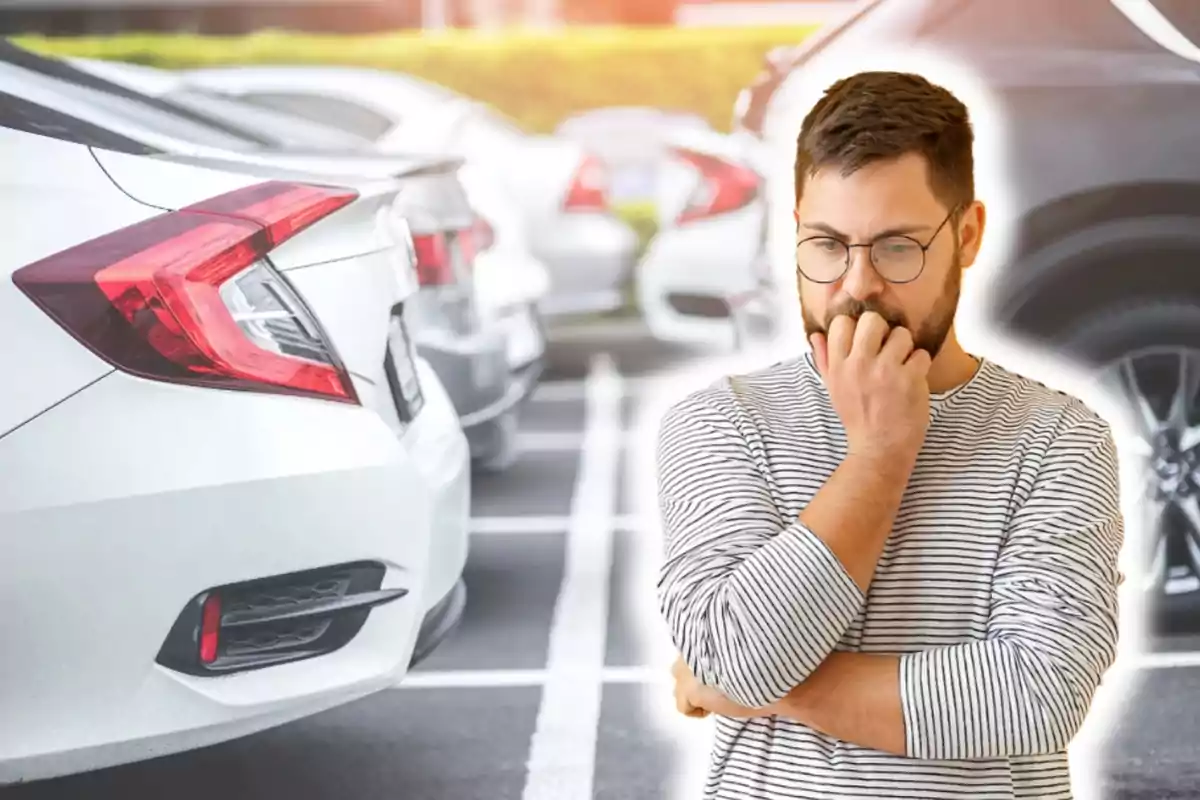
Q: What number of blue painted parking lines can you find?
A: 0